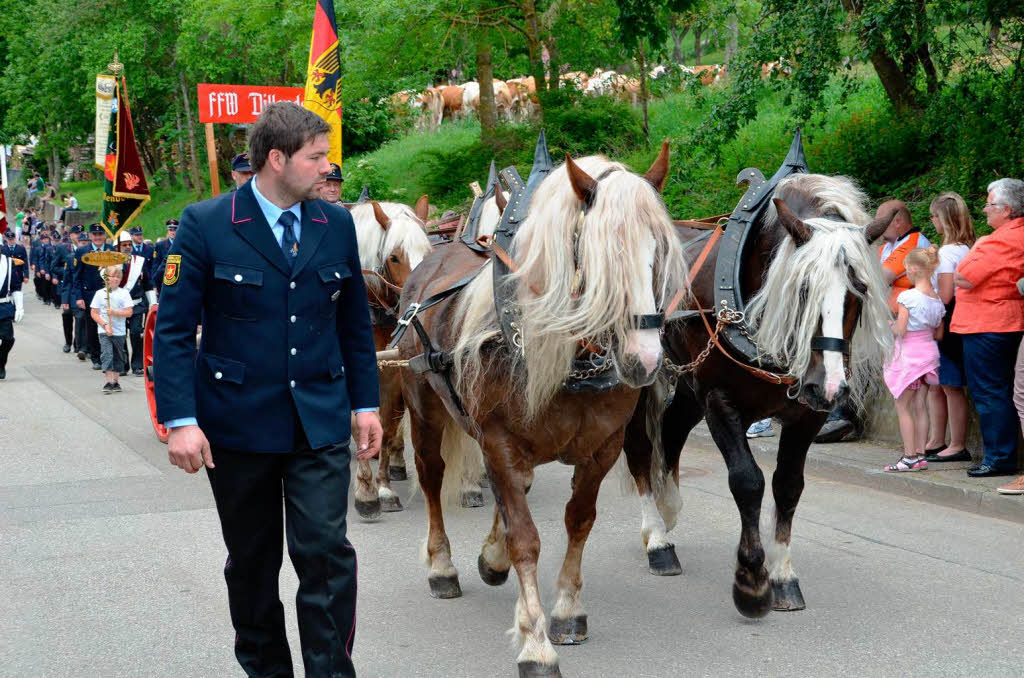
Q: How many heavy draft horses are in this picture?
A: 4